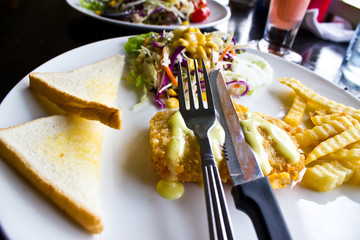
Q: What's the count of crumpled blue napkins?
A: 0